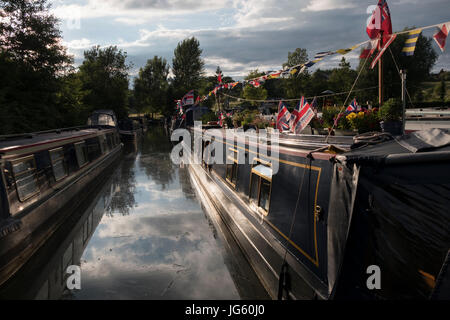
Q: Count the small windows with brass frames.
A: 2